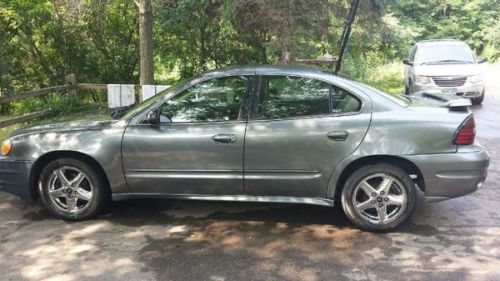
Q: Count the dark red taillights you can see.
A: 1